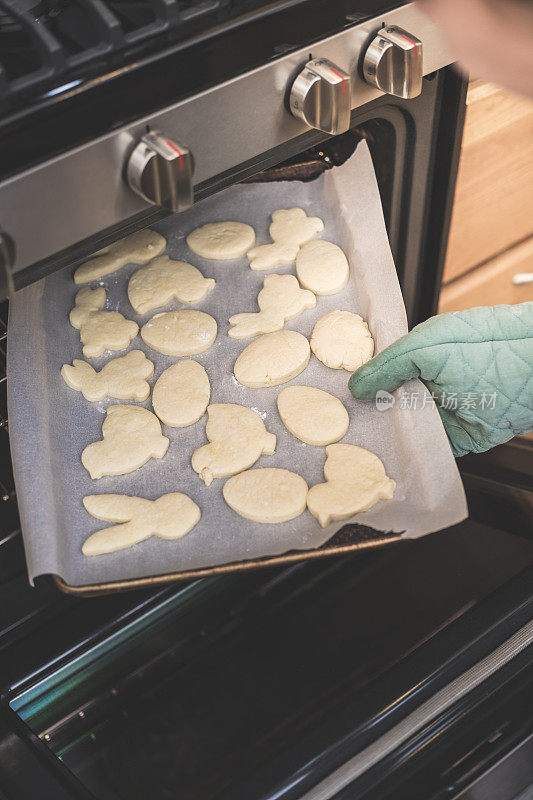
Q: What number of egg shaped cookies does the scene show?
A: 7